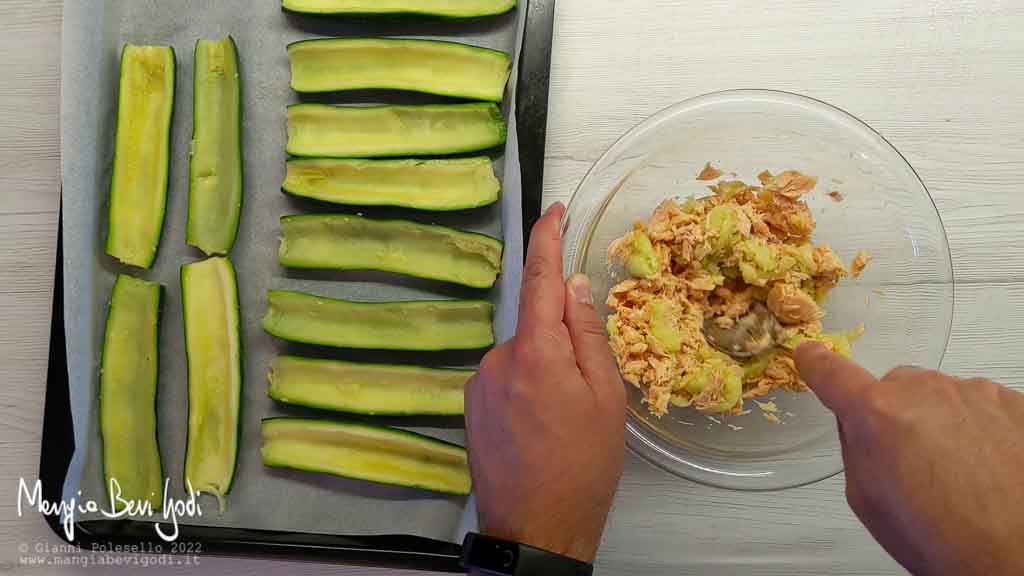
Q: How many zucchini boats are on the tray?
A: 12